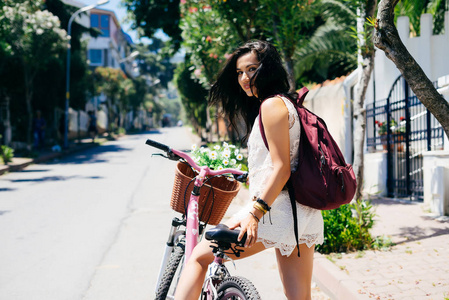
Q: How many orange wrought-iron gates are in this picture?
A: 0